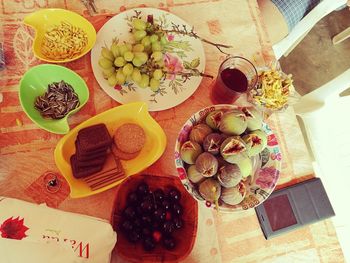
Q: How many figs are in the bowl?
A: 14